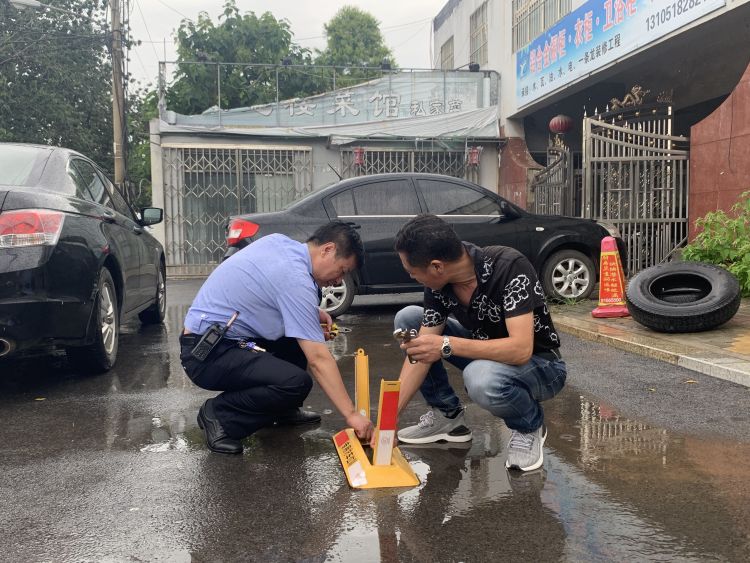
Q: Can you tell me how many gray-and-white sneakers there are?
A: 2